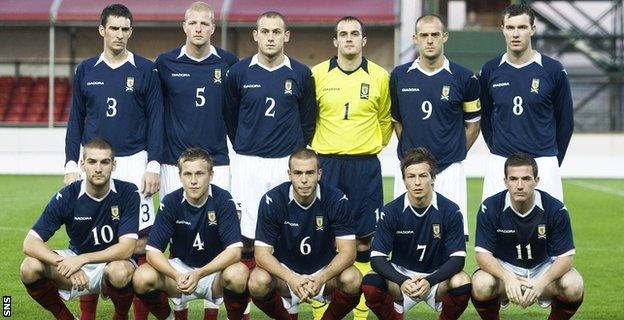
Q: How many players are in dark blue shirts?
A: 10